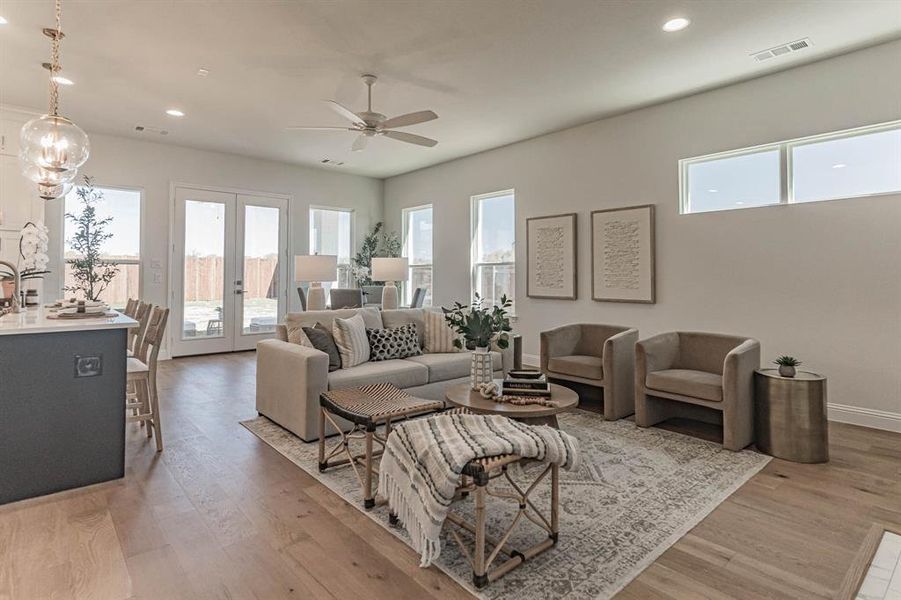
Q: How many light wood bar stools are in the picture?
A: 3